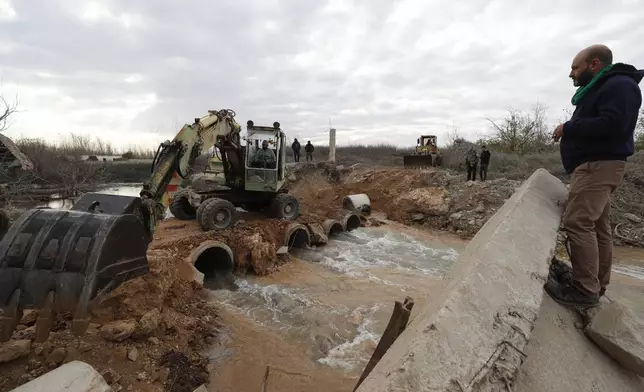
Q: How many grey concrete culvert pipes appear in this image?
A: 5